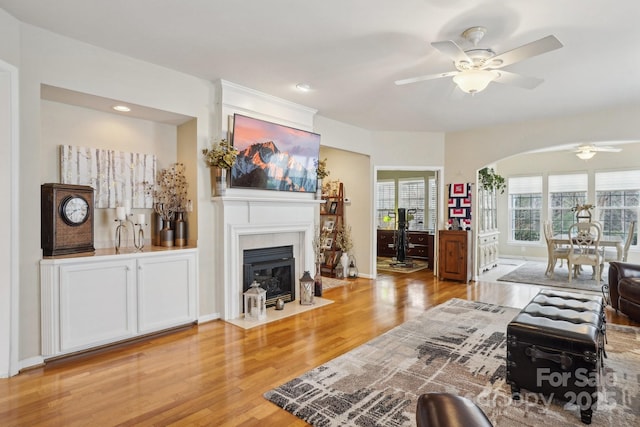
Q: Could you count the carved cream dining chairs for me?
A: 4